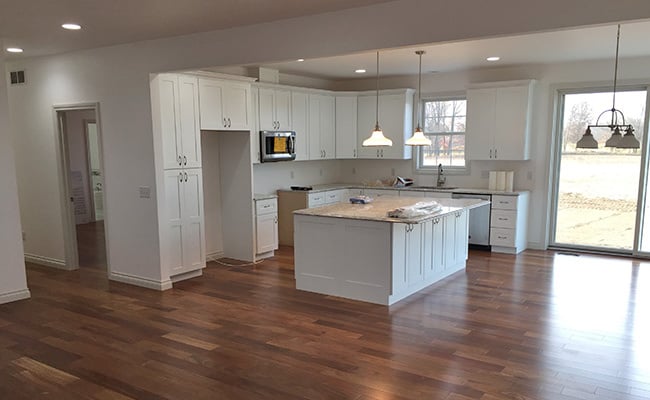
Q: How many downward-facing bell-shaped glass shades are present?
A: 5